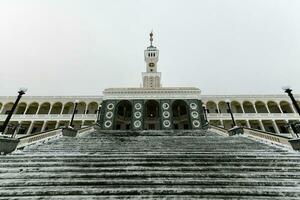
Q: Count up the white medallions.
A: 12